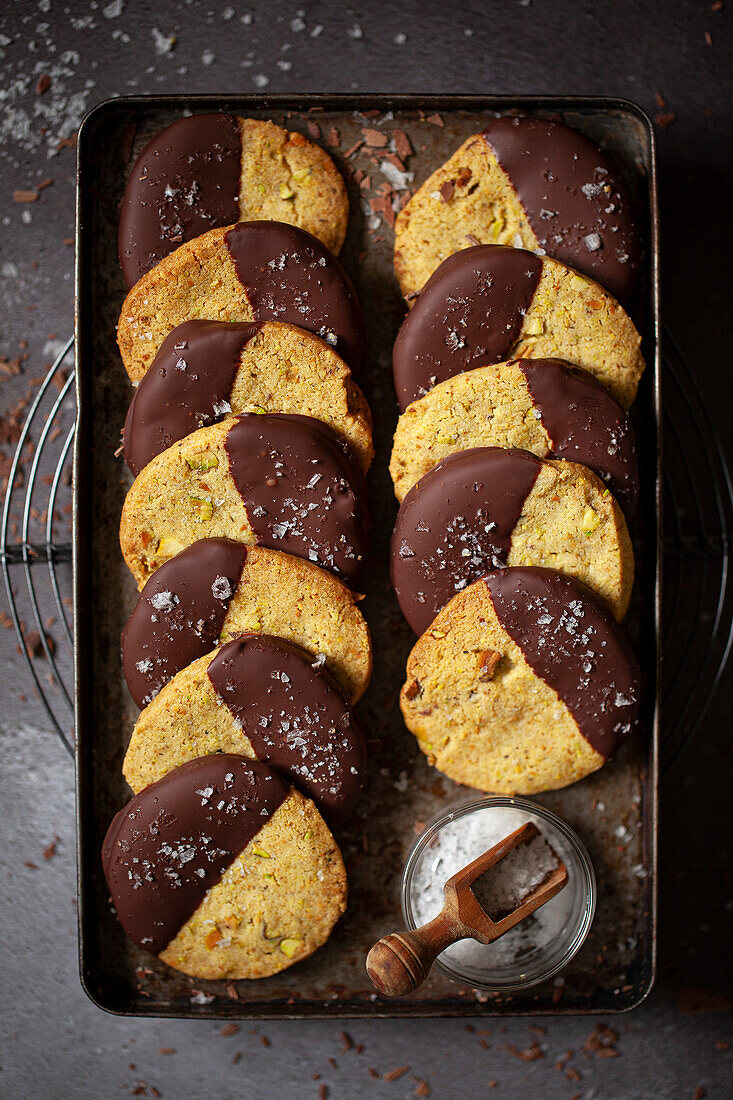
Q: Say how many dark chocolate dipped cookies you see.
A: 12